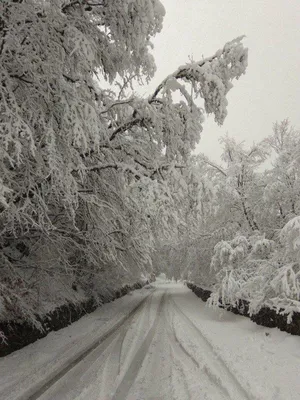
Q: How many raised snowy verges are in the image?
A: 2